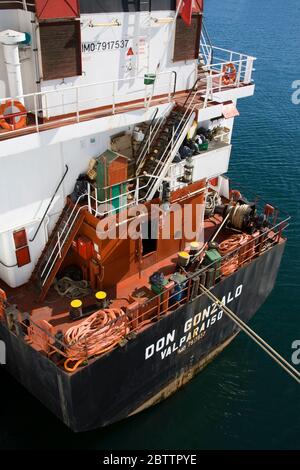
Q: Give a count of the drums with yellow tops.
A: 4